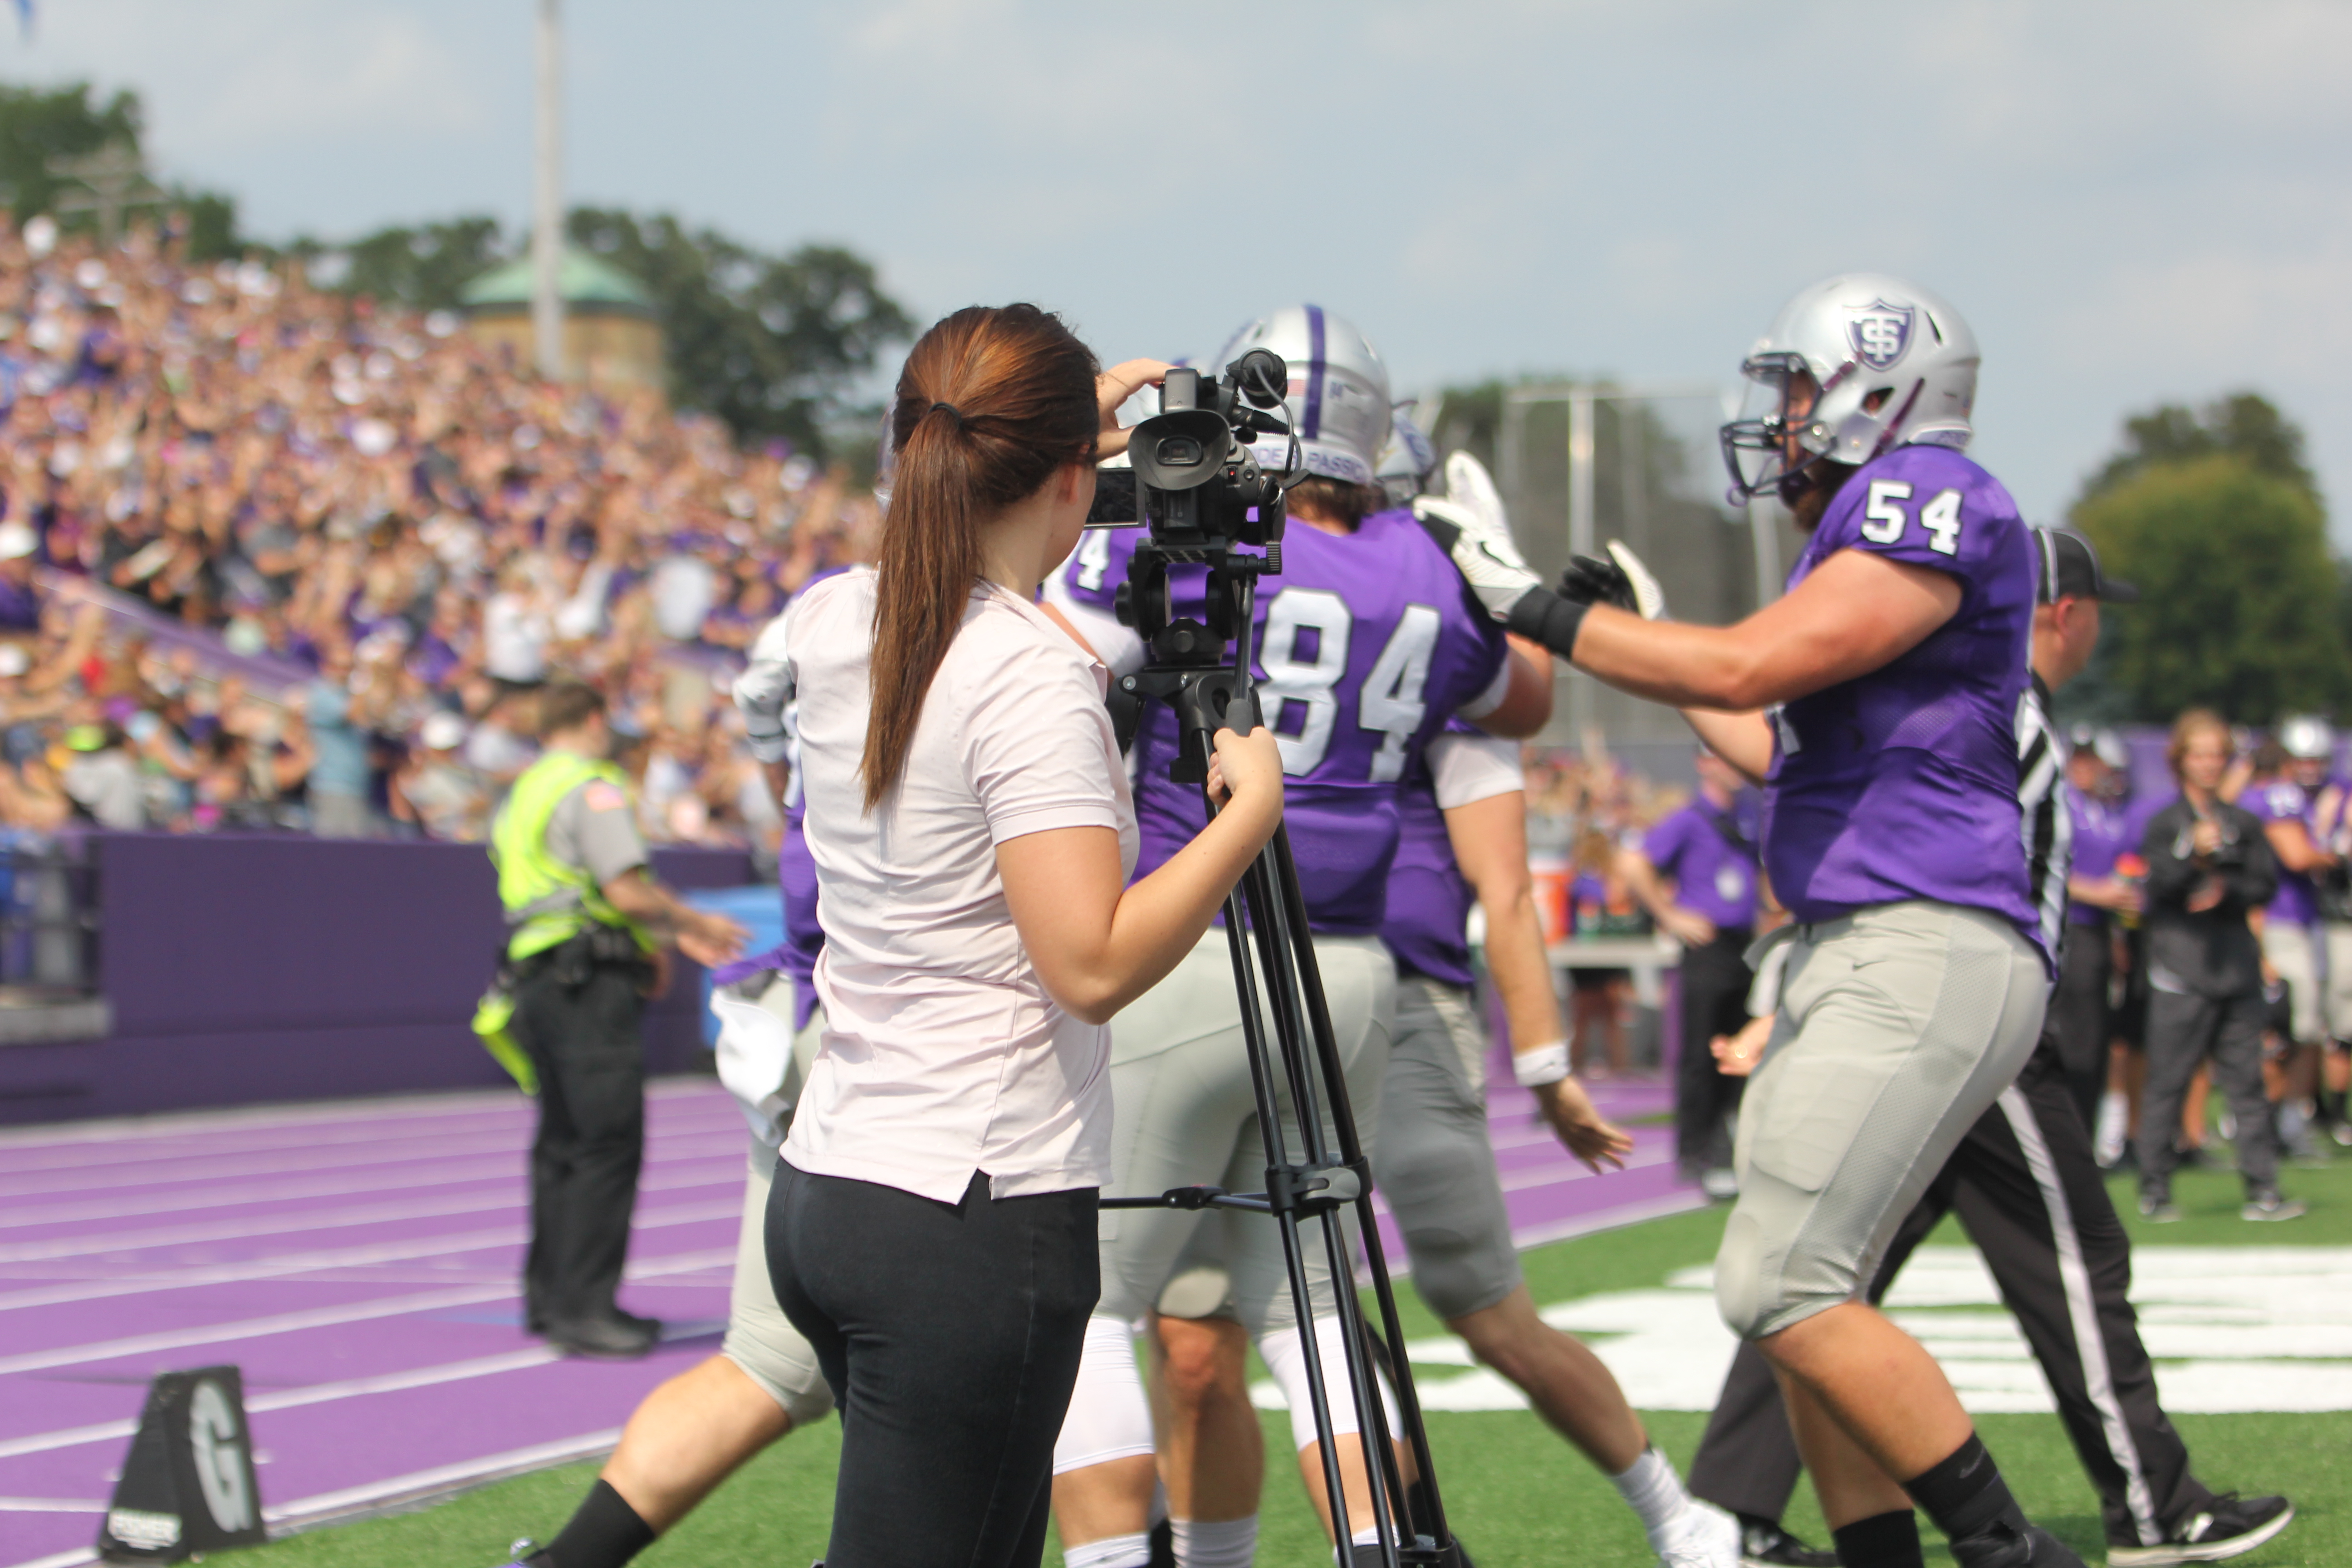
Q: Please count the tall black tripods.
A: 1